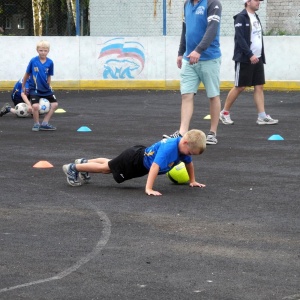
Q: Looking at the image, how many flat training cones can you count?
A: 5